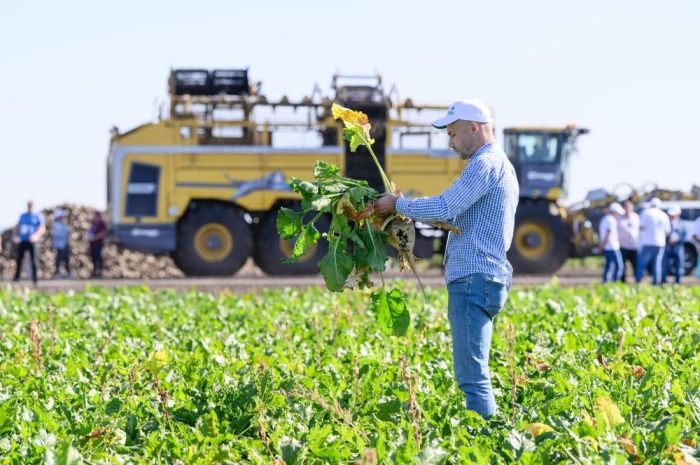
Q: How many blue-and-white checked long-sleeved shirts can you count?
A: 1